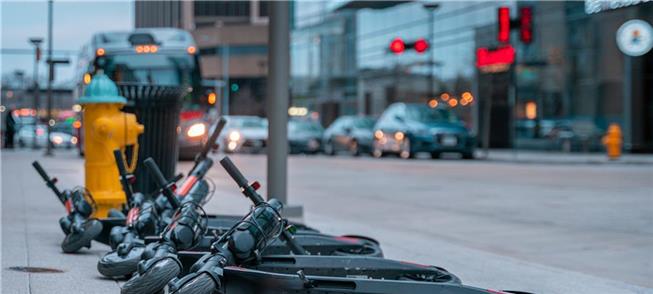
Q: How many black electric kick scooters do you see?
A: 5